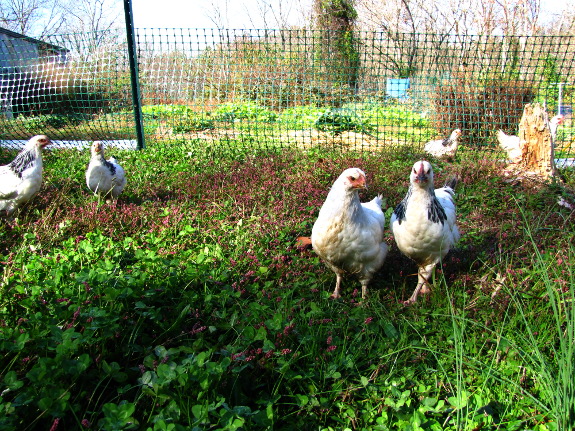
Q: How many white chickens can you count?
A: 6